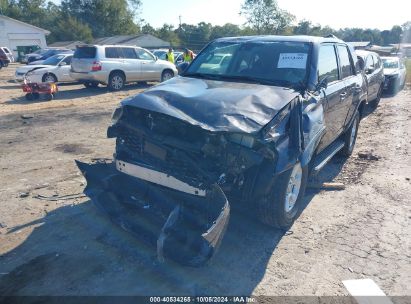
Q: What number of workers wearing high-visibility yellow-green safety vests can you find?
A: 2